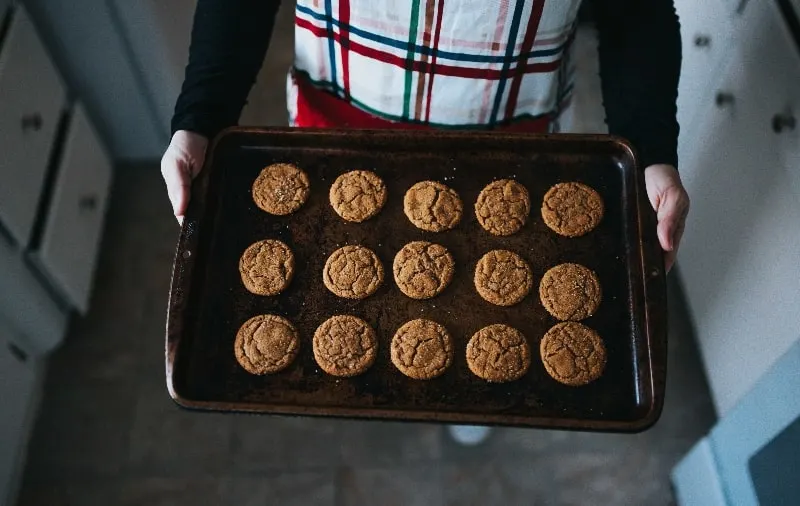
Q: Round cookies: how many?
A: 15